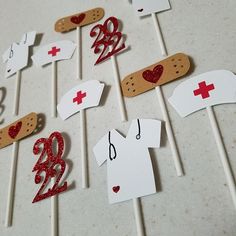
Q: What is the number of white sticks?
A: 11